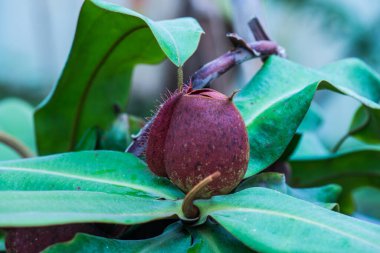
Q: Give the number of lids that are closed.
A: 1